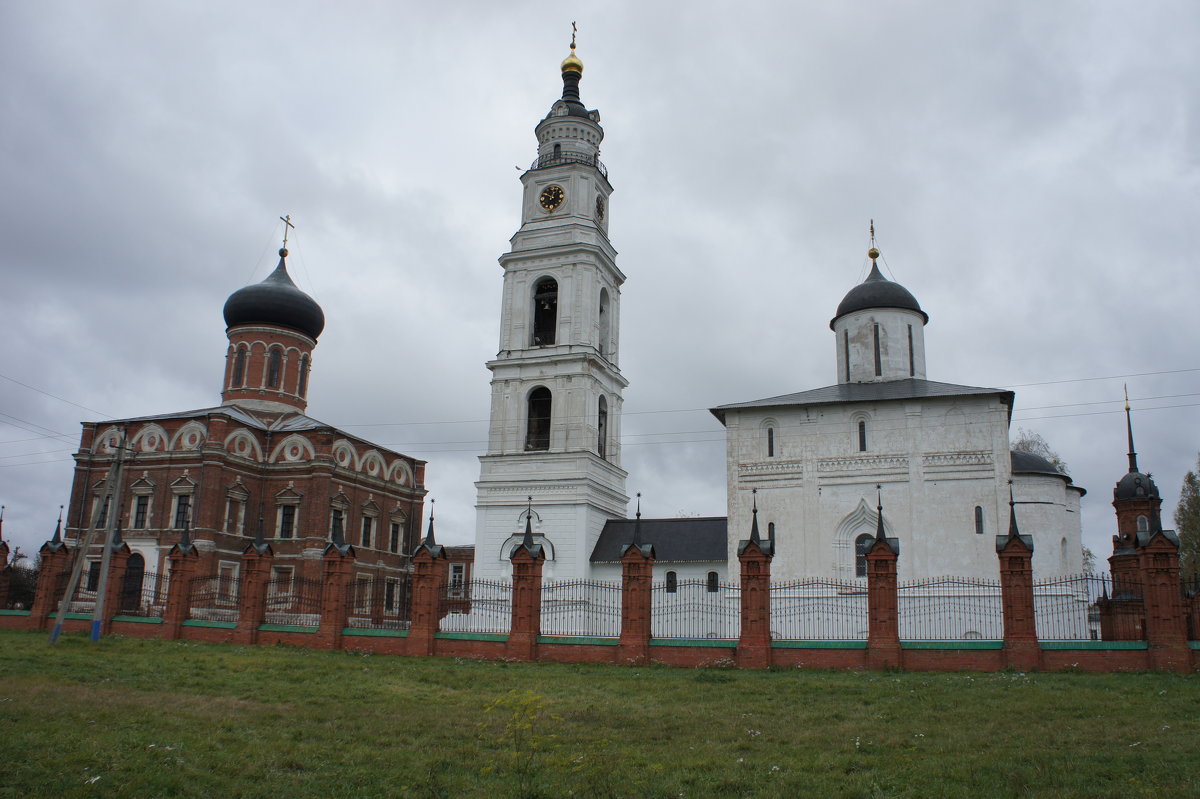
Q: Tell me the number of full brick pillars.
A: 12